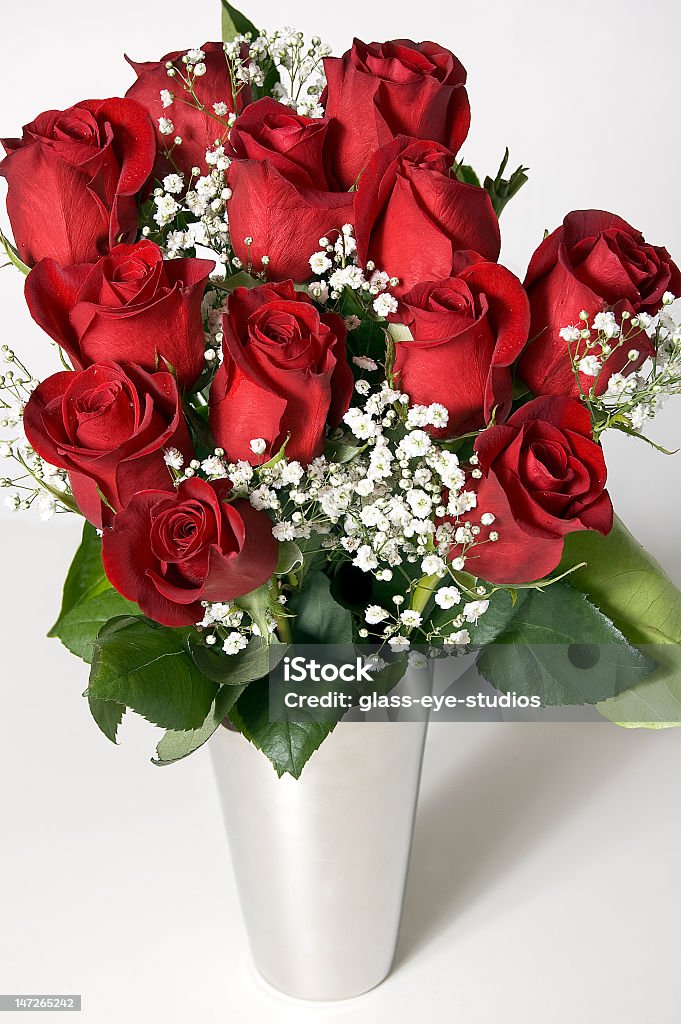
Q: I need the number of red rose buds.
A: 12